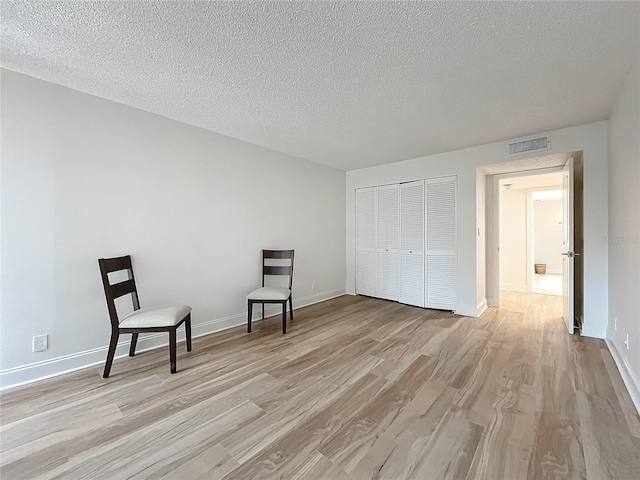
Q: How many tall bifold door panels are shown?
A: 4